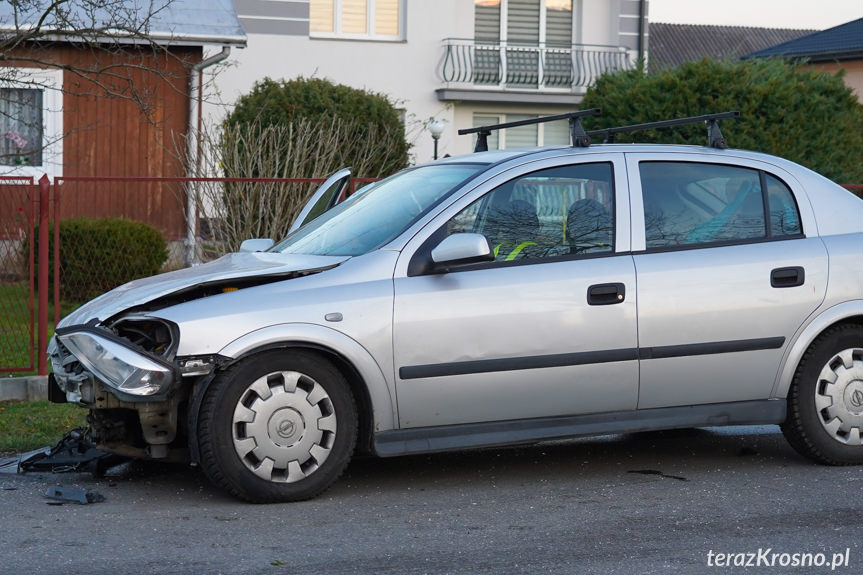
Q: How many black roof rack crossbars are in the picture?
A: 2